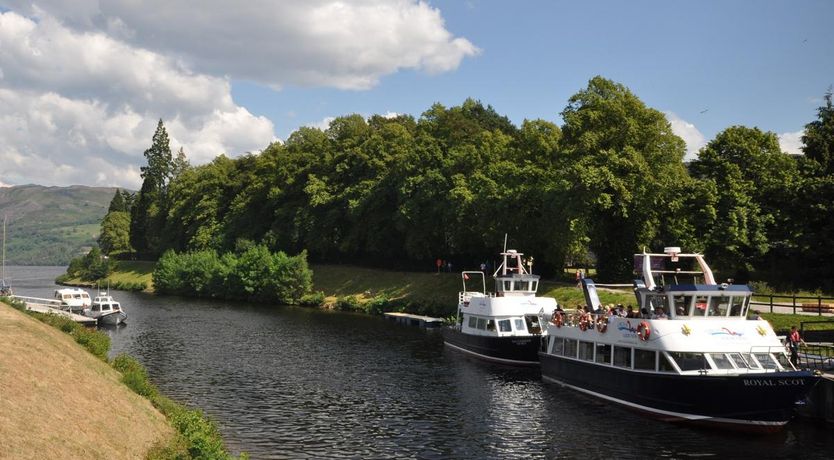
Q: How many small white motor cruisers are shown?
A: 2